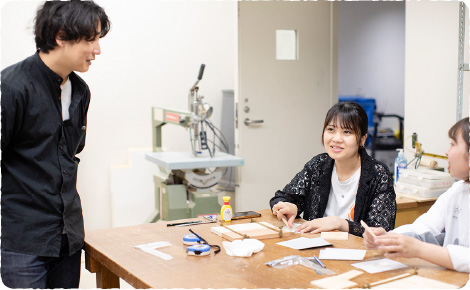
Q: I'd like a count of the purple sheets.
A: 0